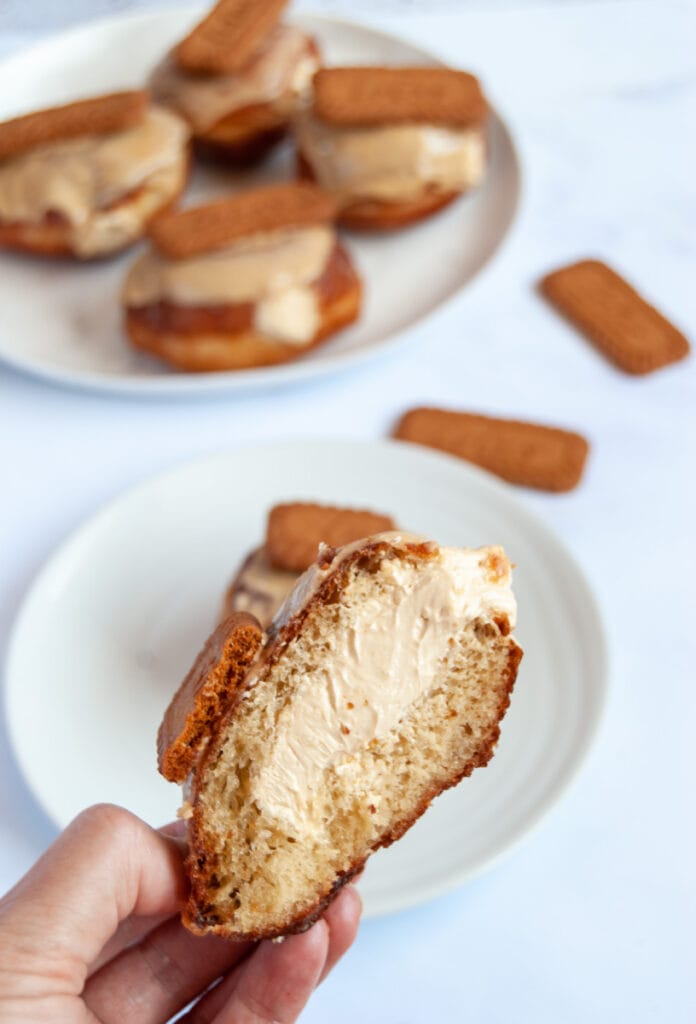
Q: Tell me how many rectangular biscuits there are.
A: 8